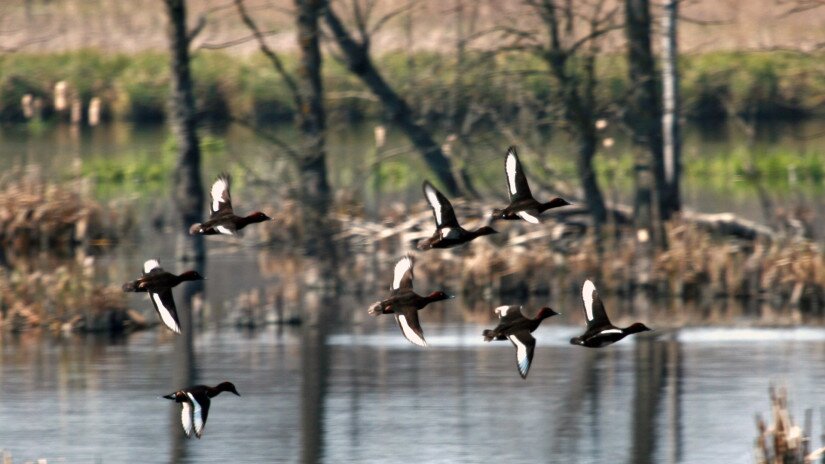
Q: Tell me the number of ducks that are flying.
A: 8